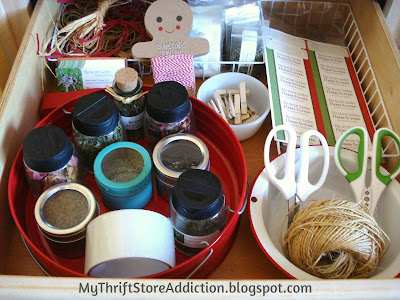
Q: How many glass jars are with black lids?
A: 4